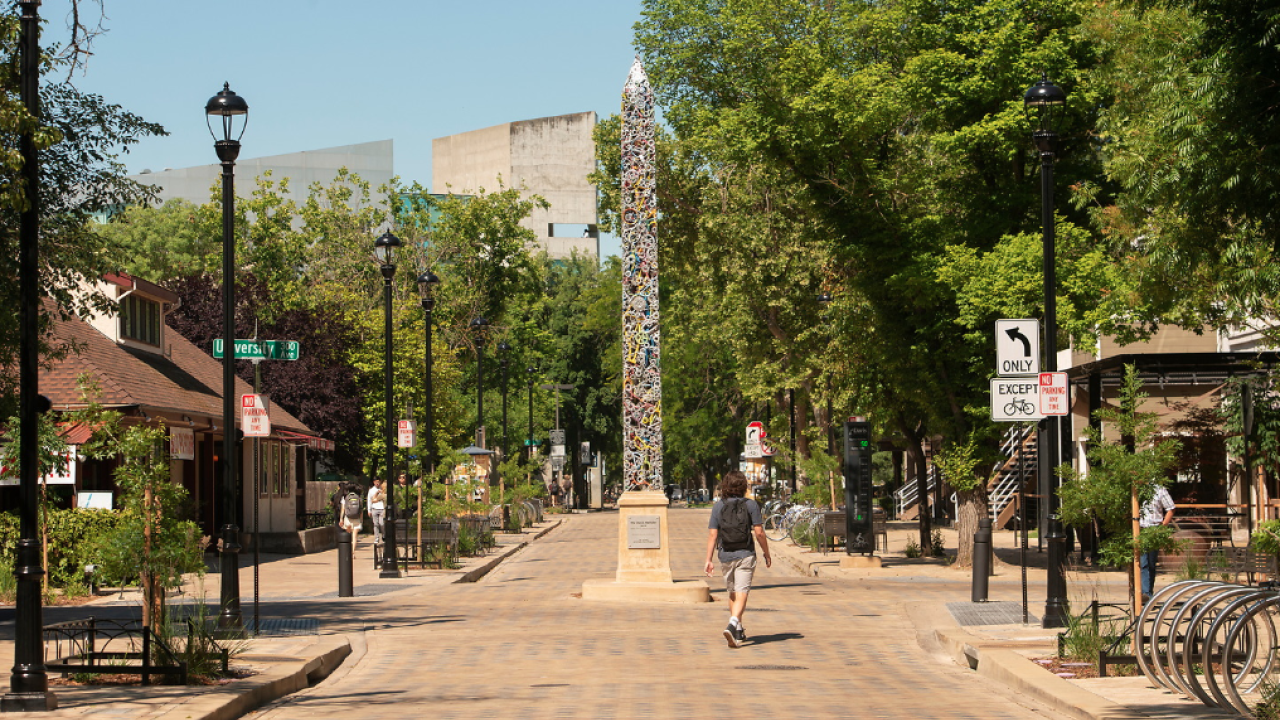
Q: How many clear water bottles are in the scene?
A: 0